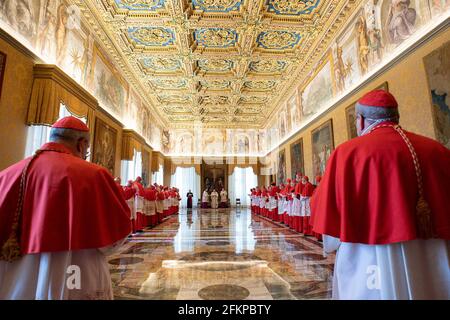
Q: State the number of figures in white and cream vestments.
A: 3